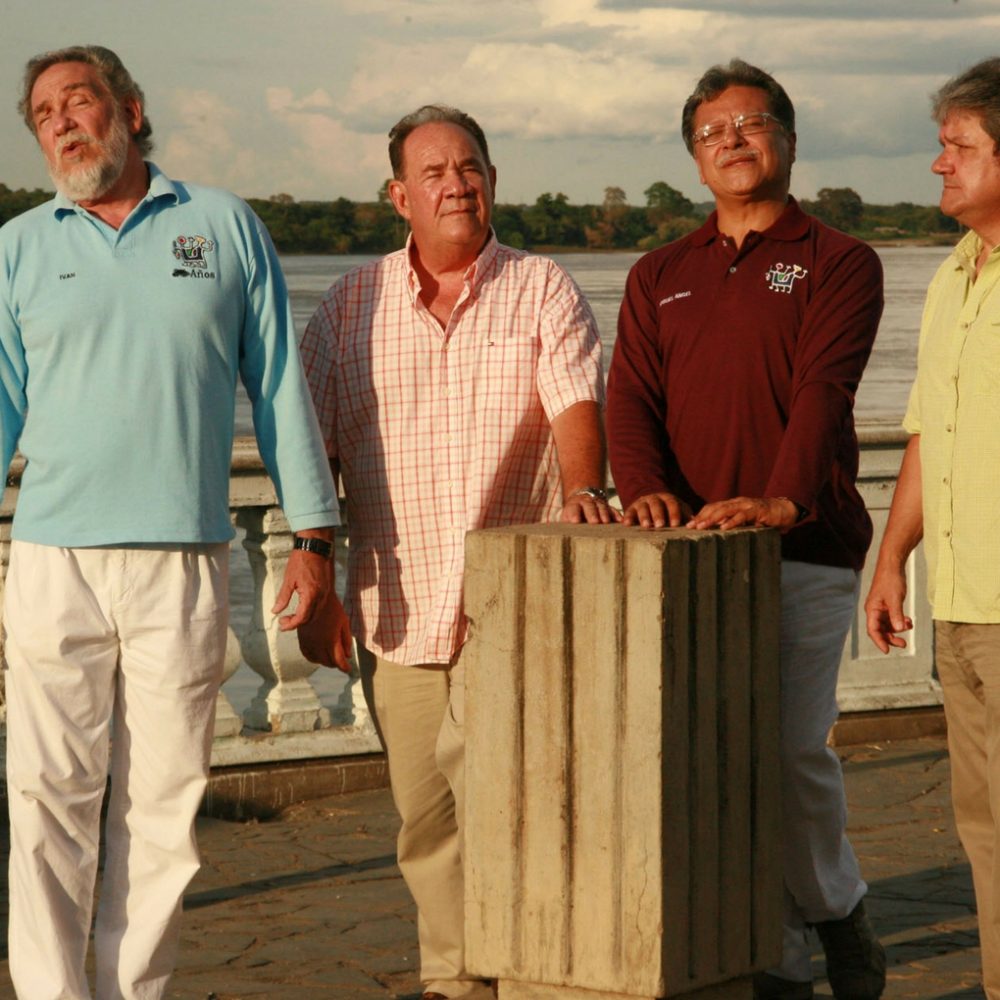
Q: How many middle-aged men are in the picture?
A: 4